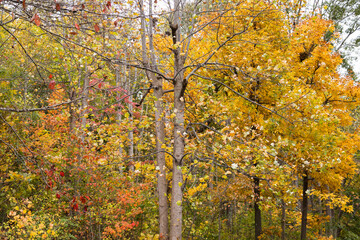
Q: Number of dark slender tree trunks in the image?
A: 2